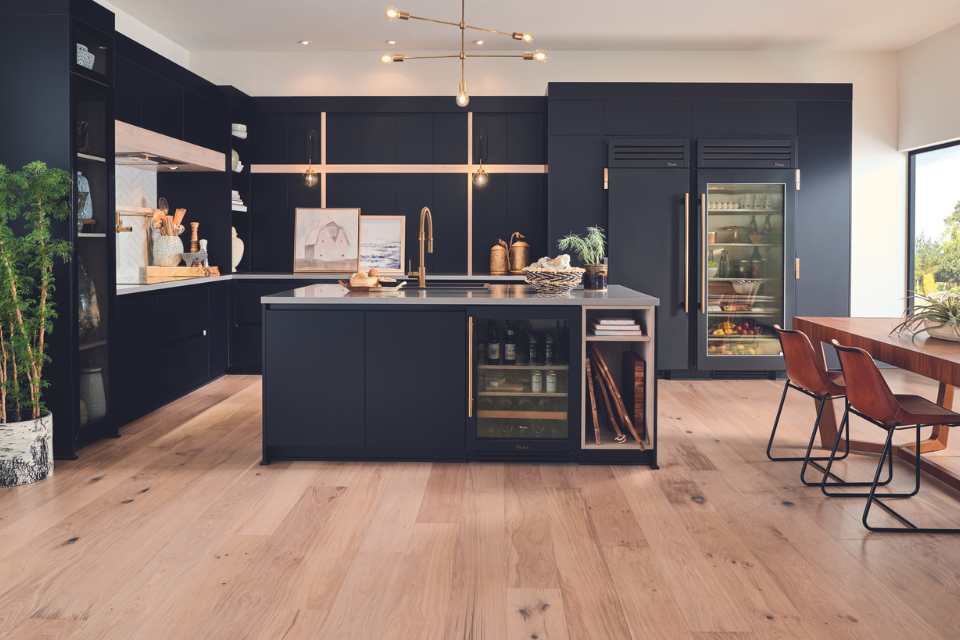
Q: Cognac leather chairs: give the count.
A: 2